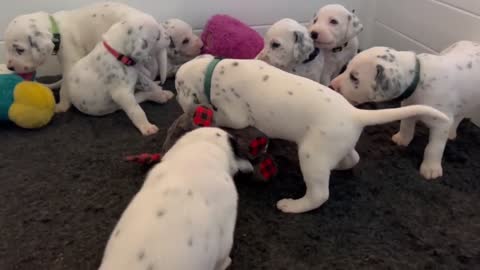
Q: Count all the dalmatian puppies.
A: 8